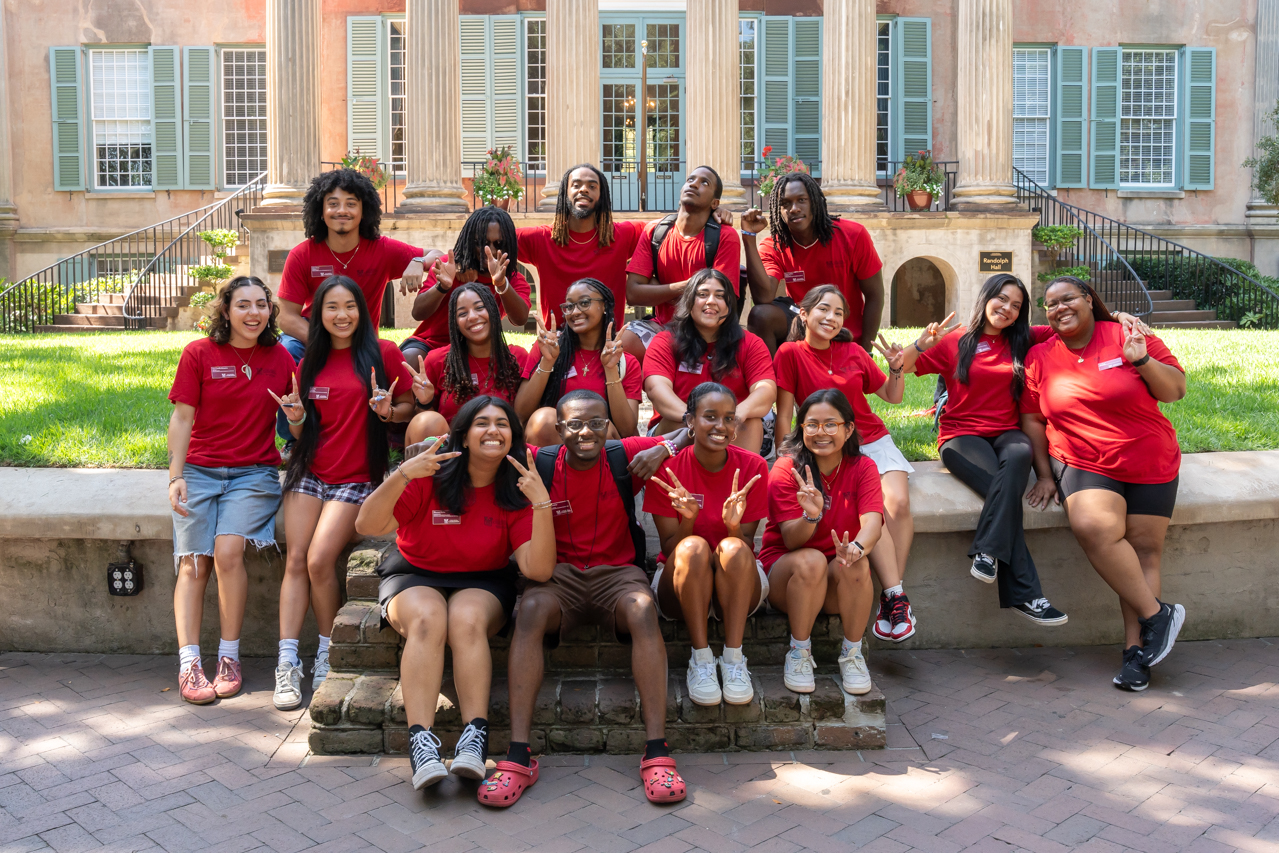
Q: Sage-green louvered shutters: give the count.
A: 12